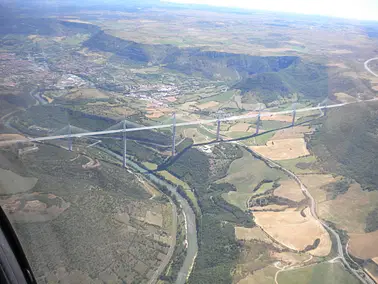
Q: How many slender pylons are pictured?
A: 7